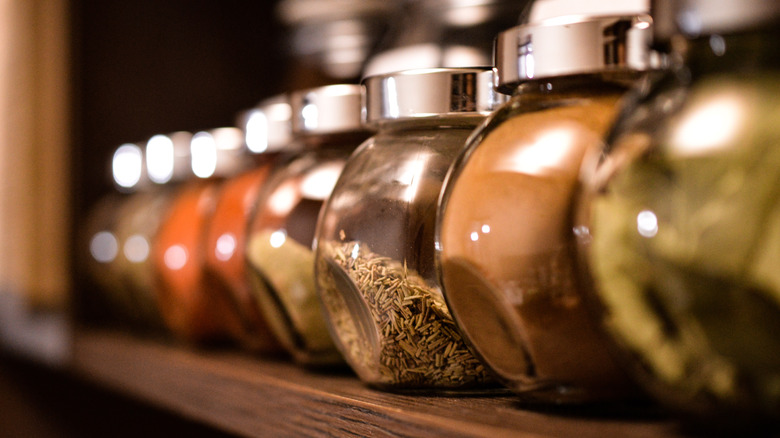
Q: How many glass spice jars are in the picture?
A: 8